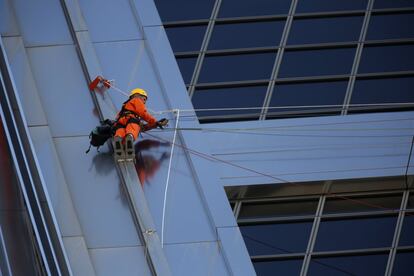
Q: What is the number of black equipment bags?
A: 1